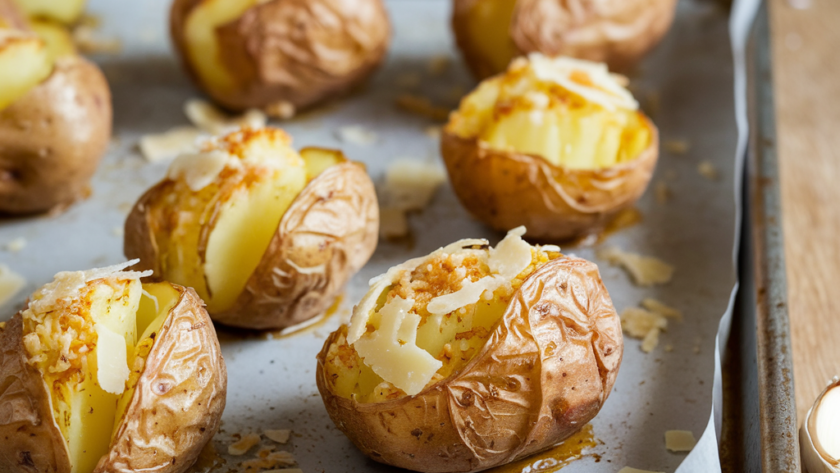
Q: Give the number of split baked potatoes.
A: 7